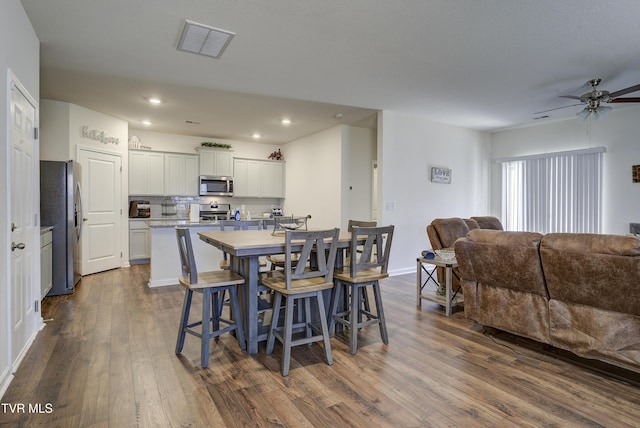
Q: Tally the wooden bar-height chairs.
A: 6